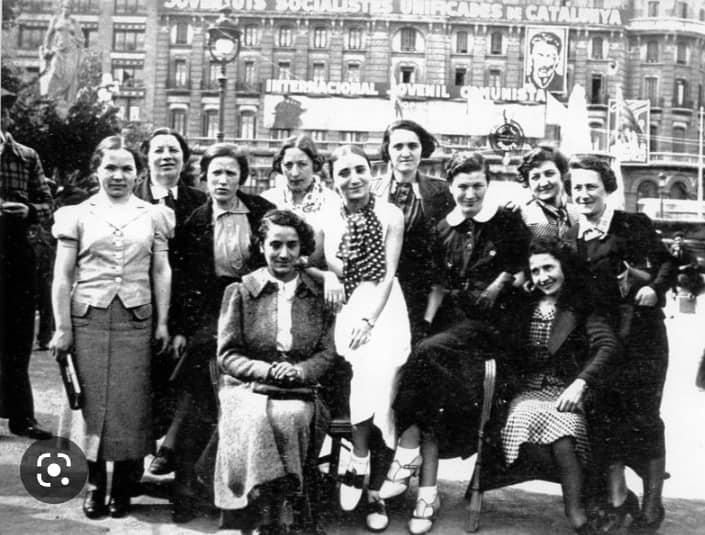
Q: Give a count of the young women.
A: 11